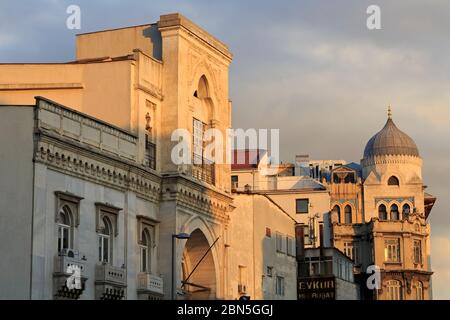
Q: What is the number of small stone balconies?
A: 3